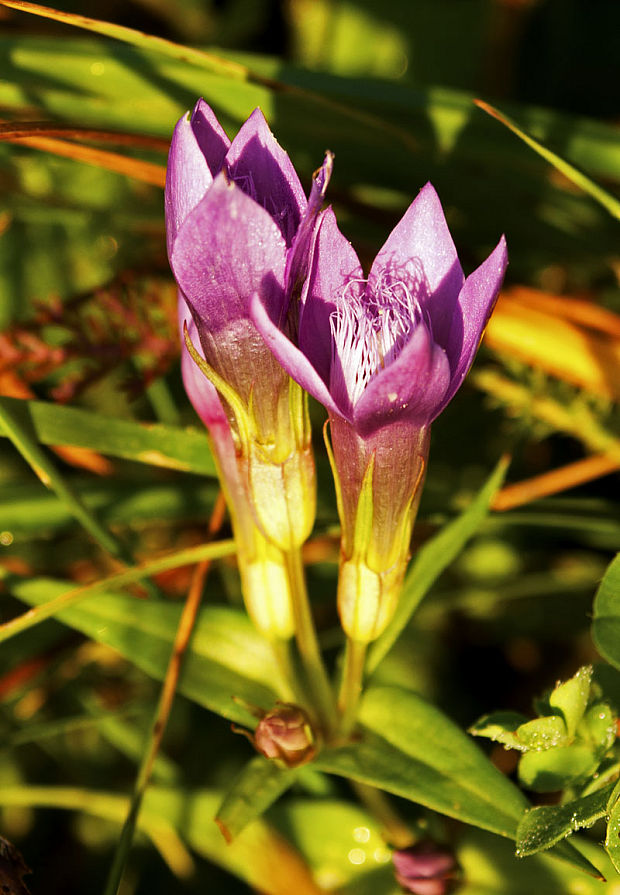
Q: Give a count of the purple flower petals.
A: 10